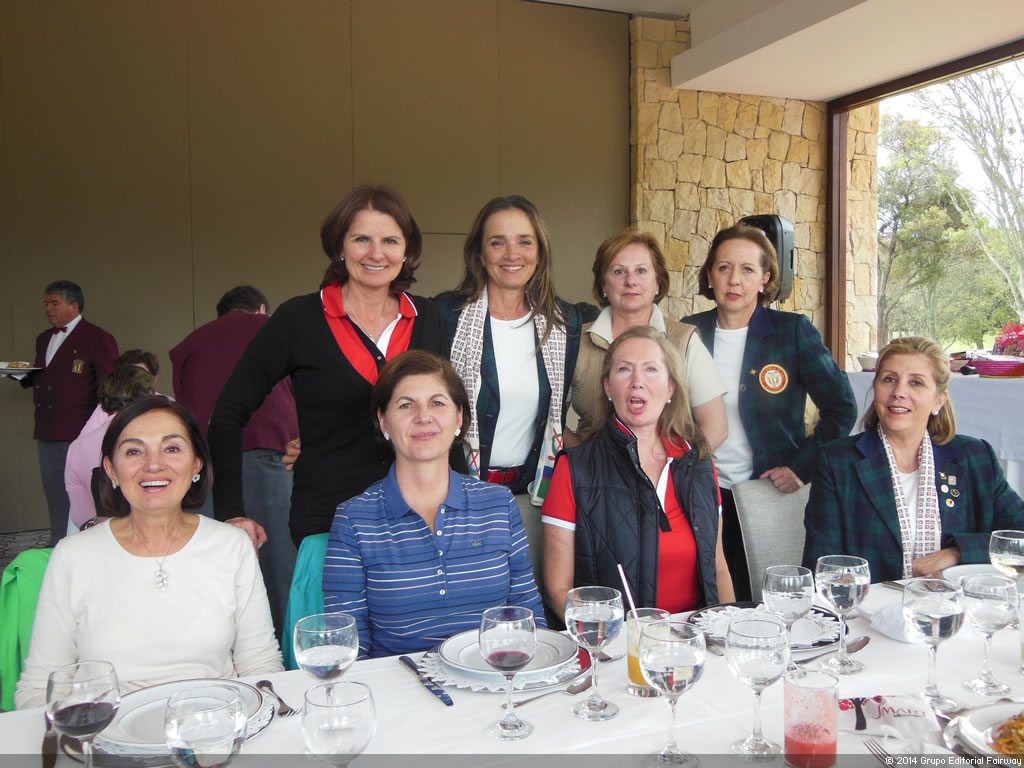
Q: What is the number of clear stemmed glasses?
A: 13